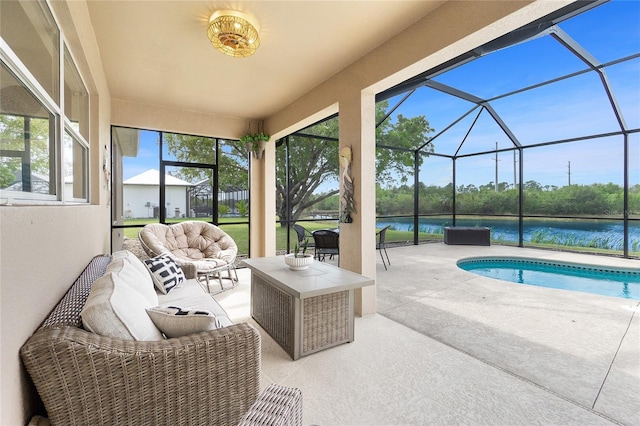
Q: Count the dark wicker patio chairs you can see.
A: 3